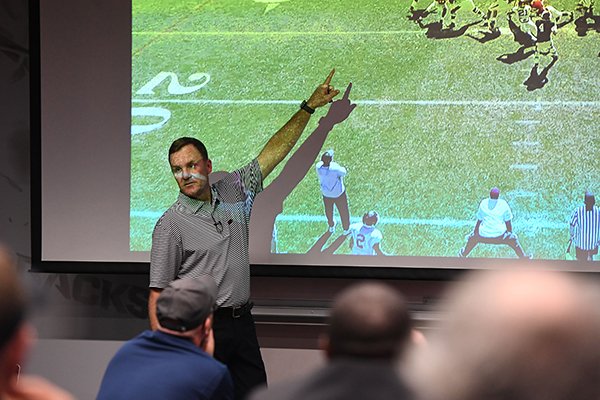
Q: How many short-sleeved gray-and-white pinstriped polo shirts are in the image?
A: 1